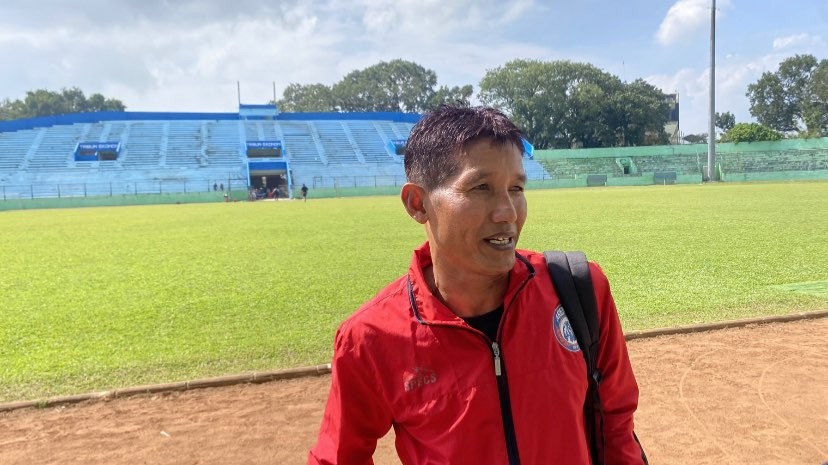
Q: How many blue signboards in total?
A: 3